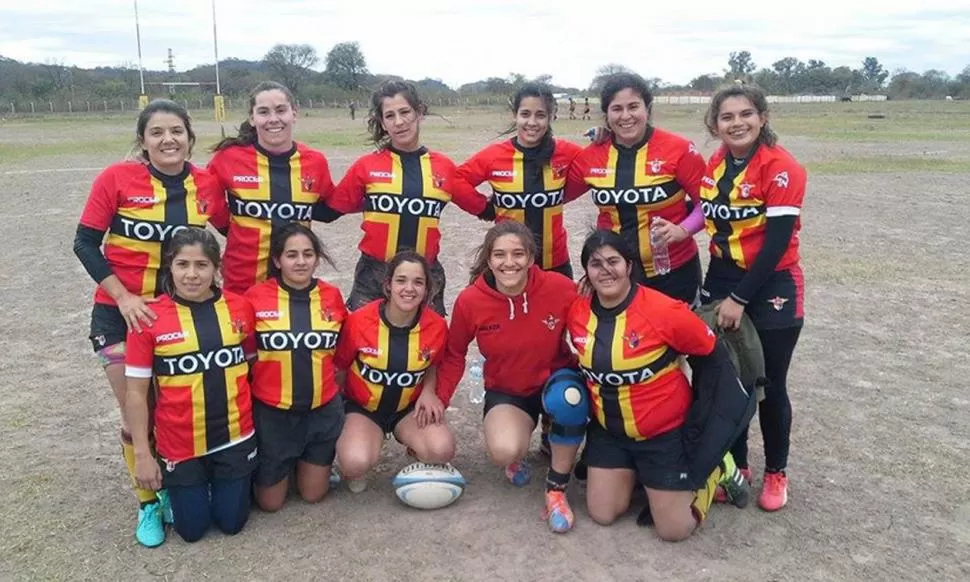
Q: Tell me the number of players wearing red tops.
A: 11